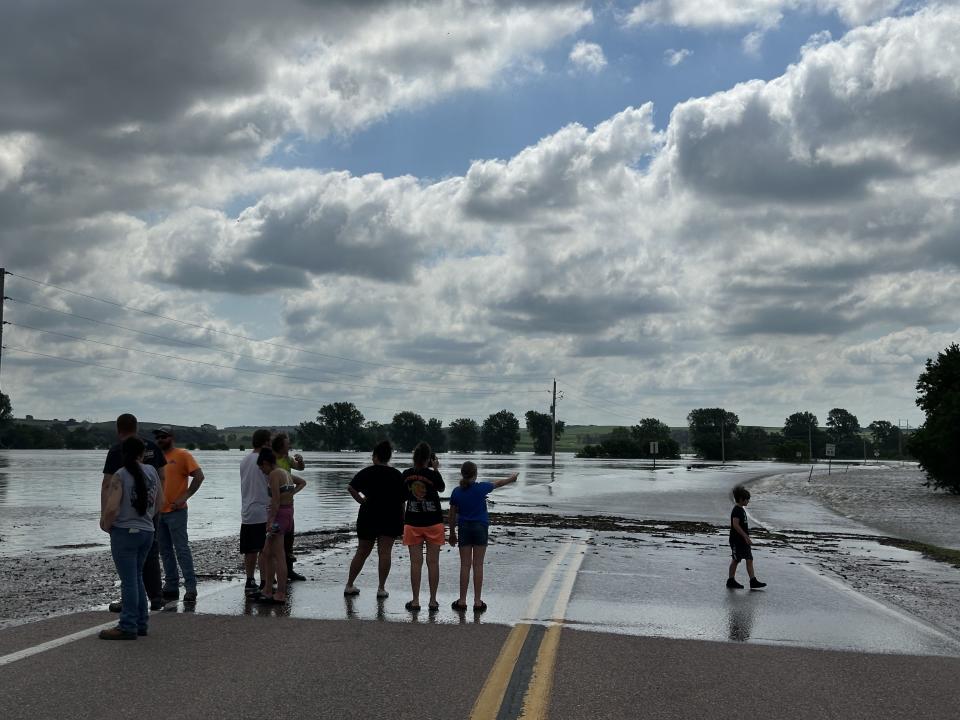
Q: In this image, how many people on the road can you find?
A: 10